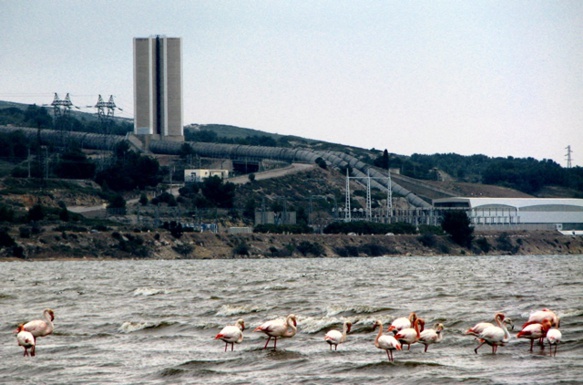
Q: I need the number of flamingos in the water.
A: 14